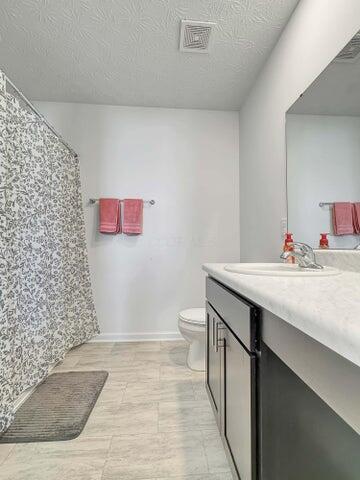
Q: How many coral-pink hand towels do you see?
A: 2